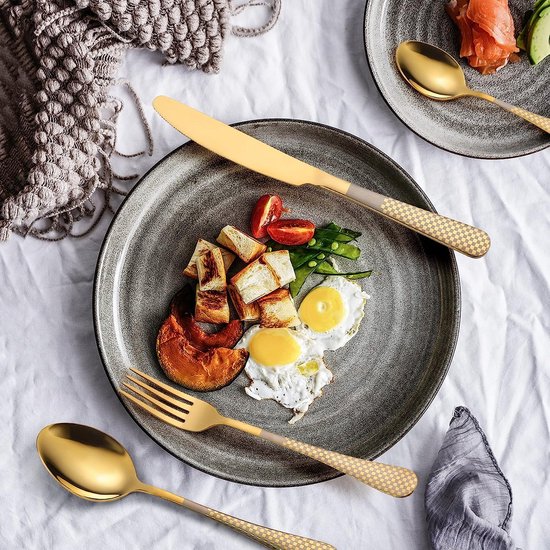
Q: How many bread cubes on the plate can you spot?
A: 8